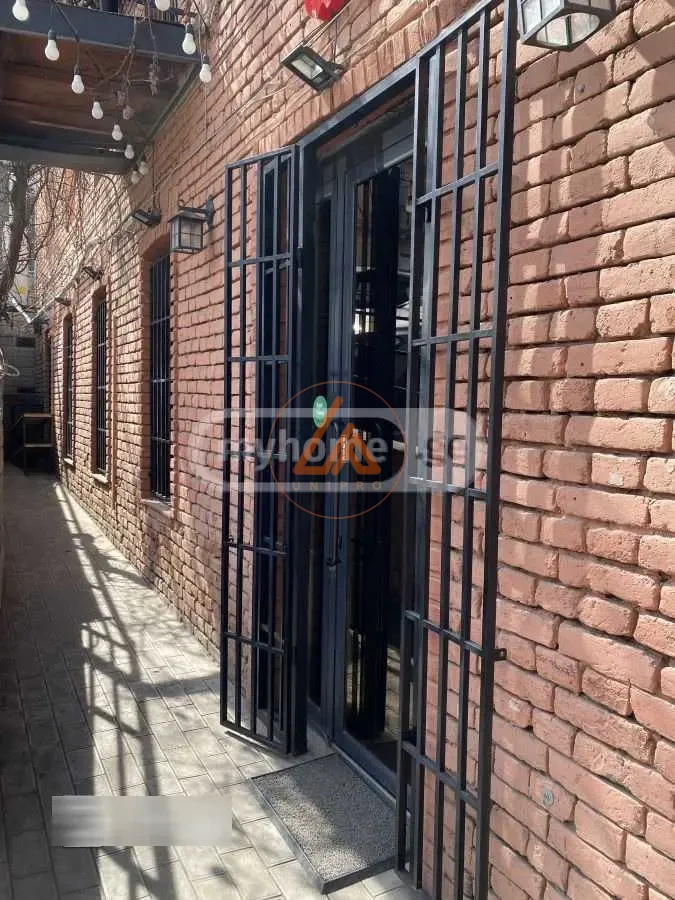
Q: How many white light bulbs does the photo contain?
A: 11